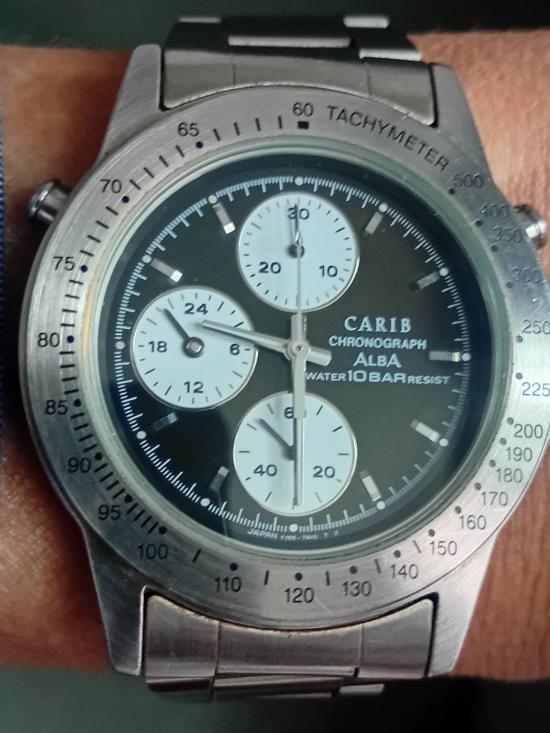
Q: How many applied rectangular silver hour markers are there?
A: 9